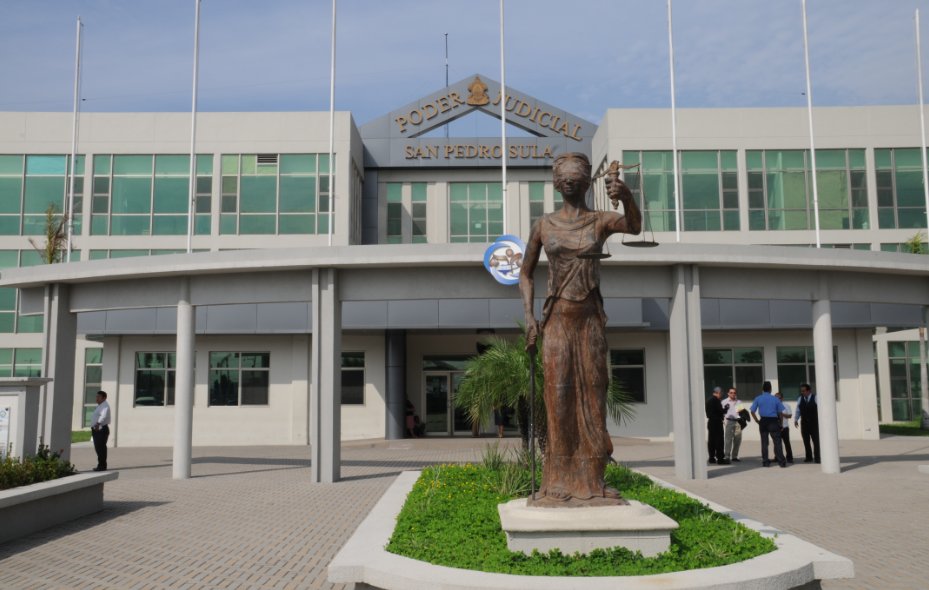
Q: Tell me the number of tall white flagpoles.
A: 7